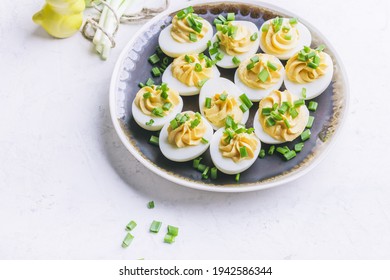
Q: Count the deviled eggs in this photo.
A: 11